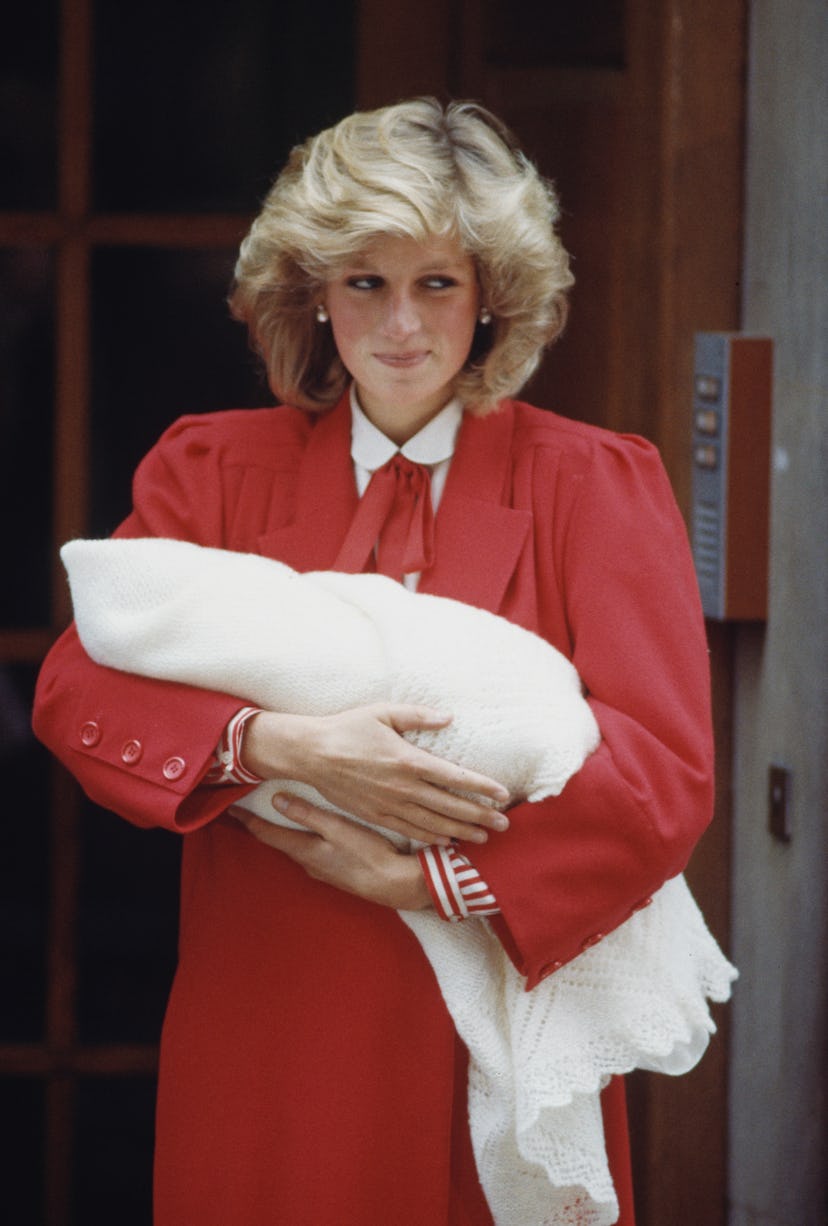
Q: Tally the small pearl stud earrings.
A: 2